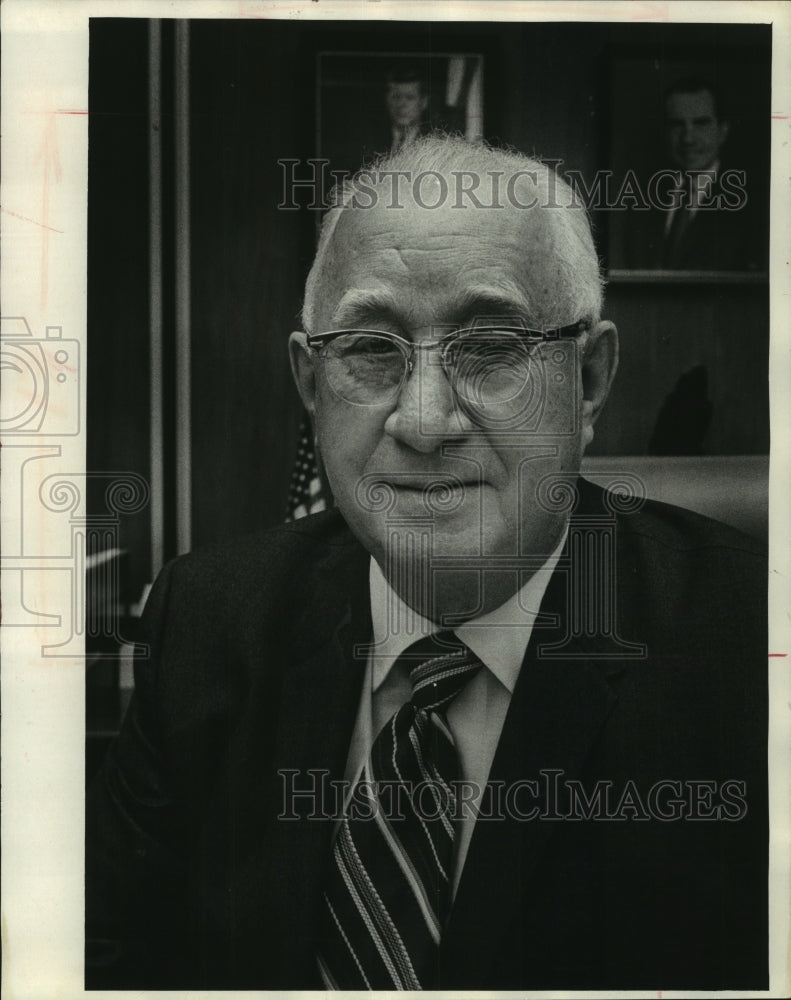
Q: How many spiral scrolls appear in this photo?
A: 6